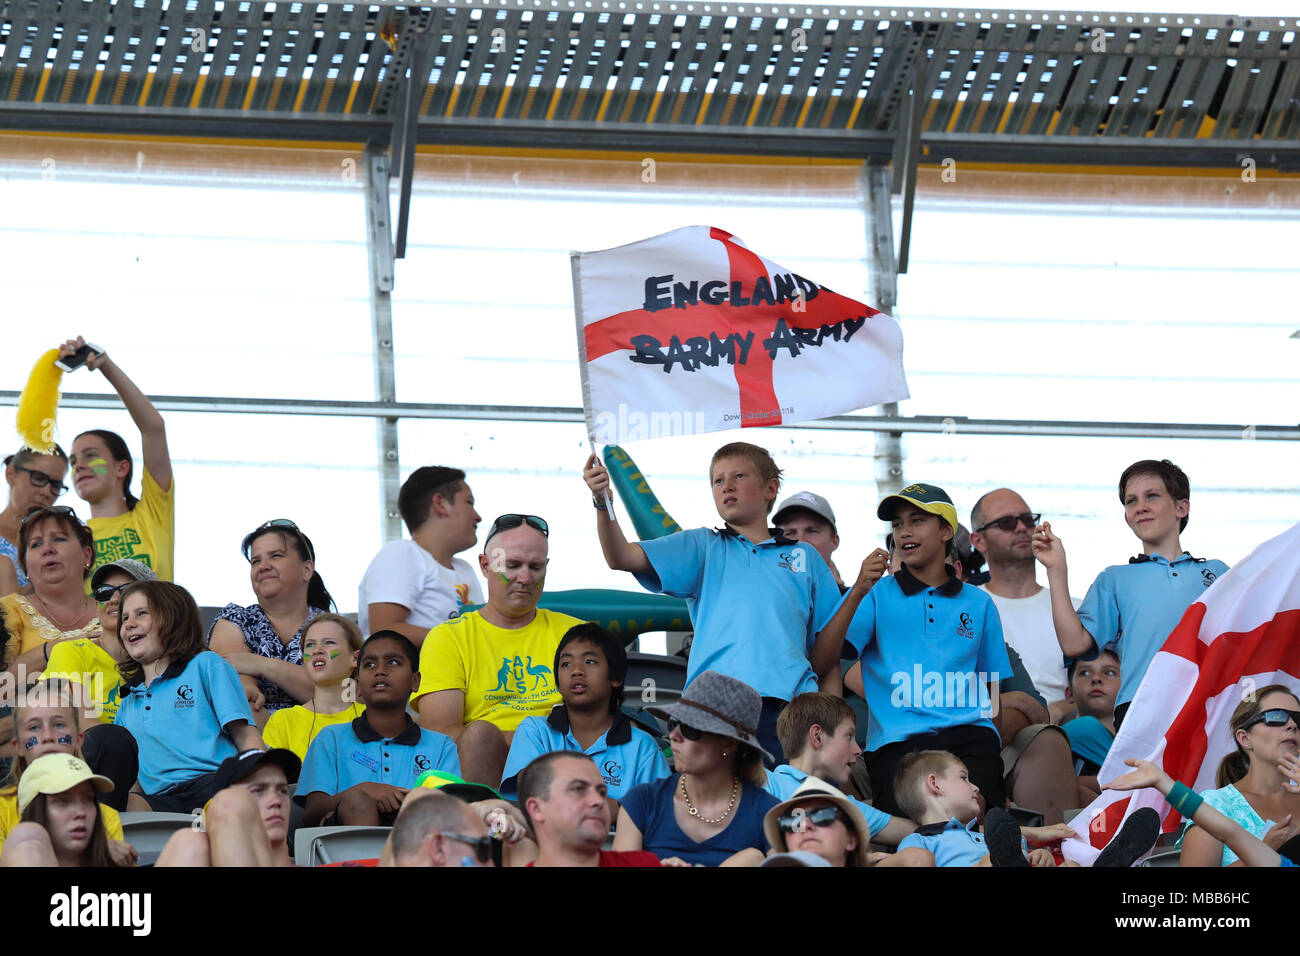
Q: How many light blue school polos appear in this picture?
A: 8